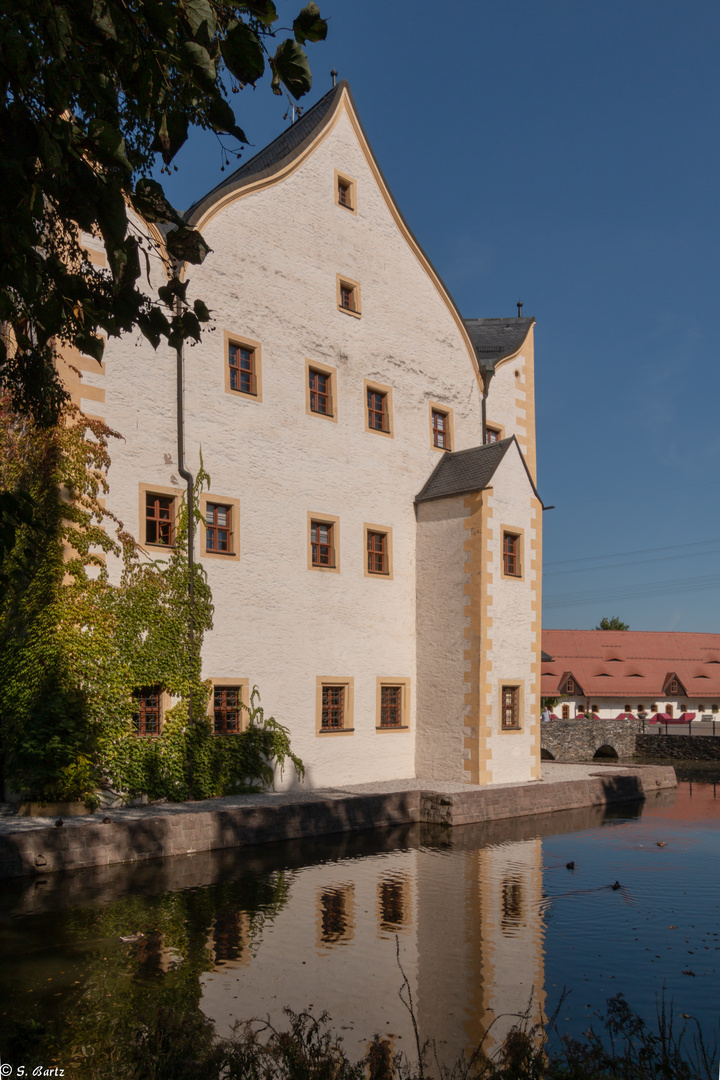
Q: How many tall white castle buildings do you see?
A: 1